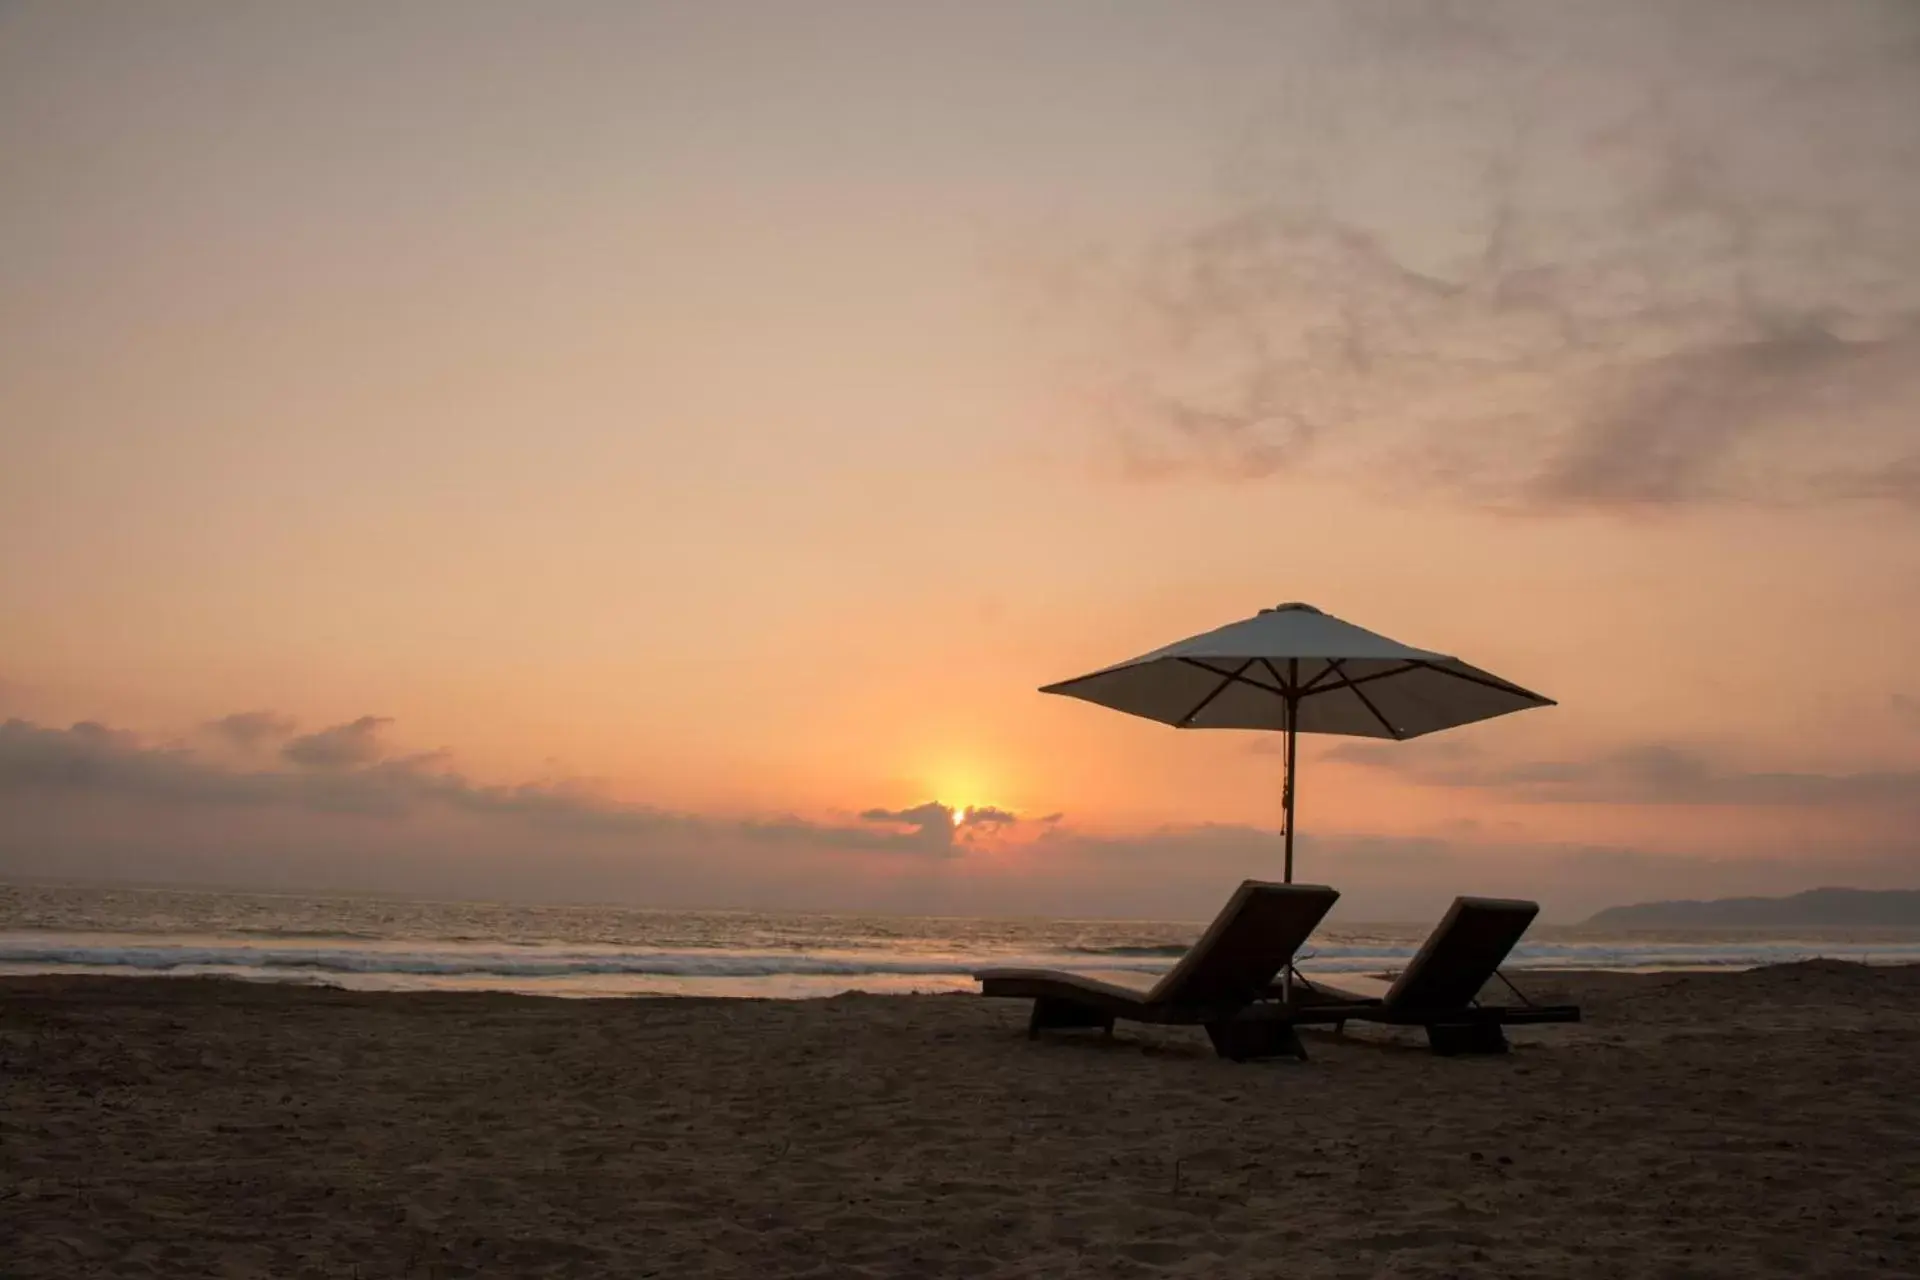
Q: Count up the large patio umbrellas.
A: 1